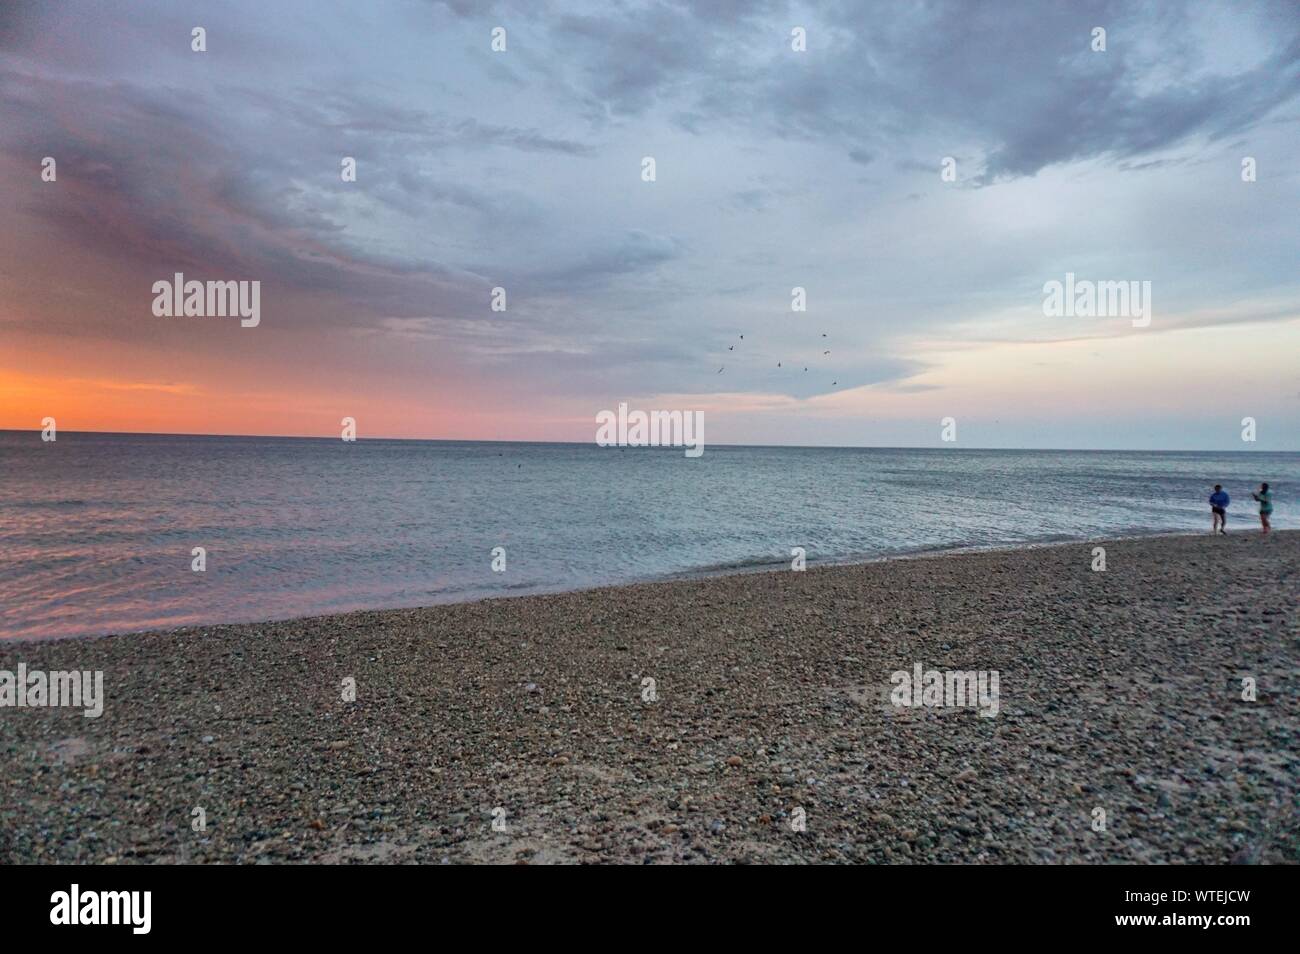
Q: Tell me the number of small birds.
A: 8